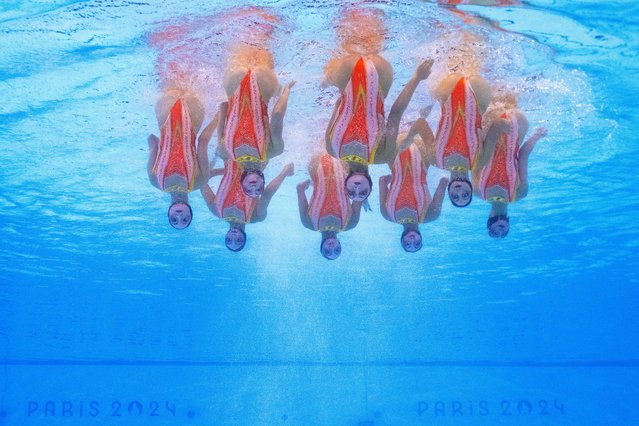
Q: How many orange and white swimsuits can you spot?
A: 8